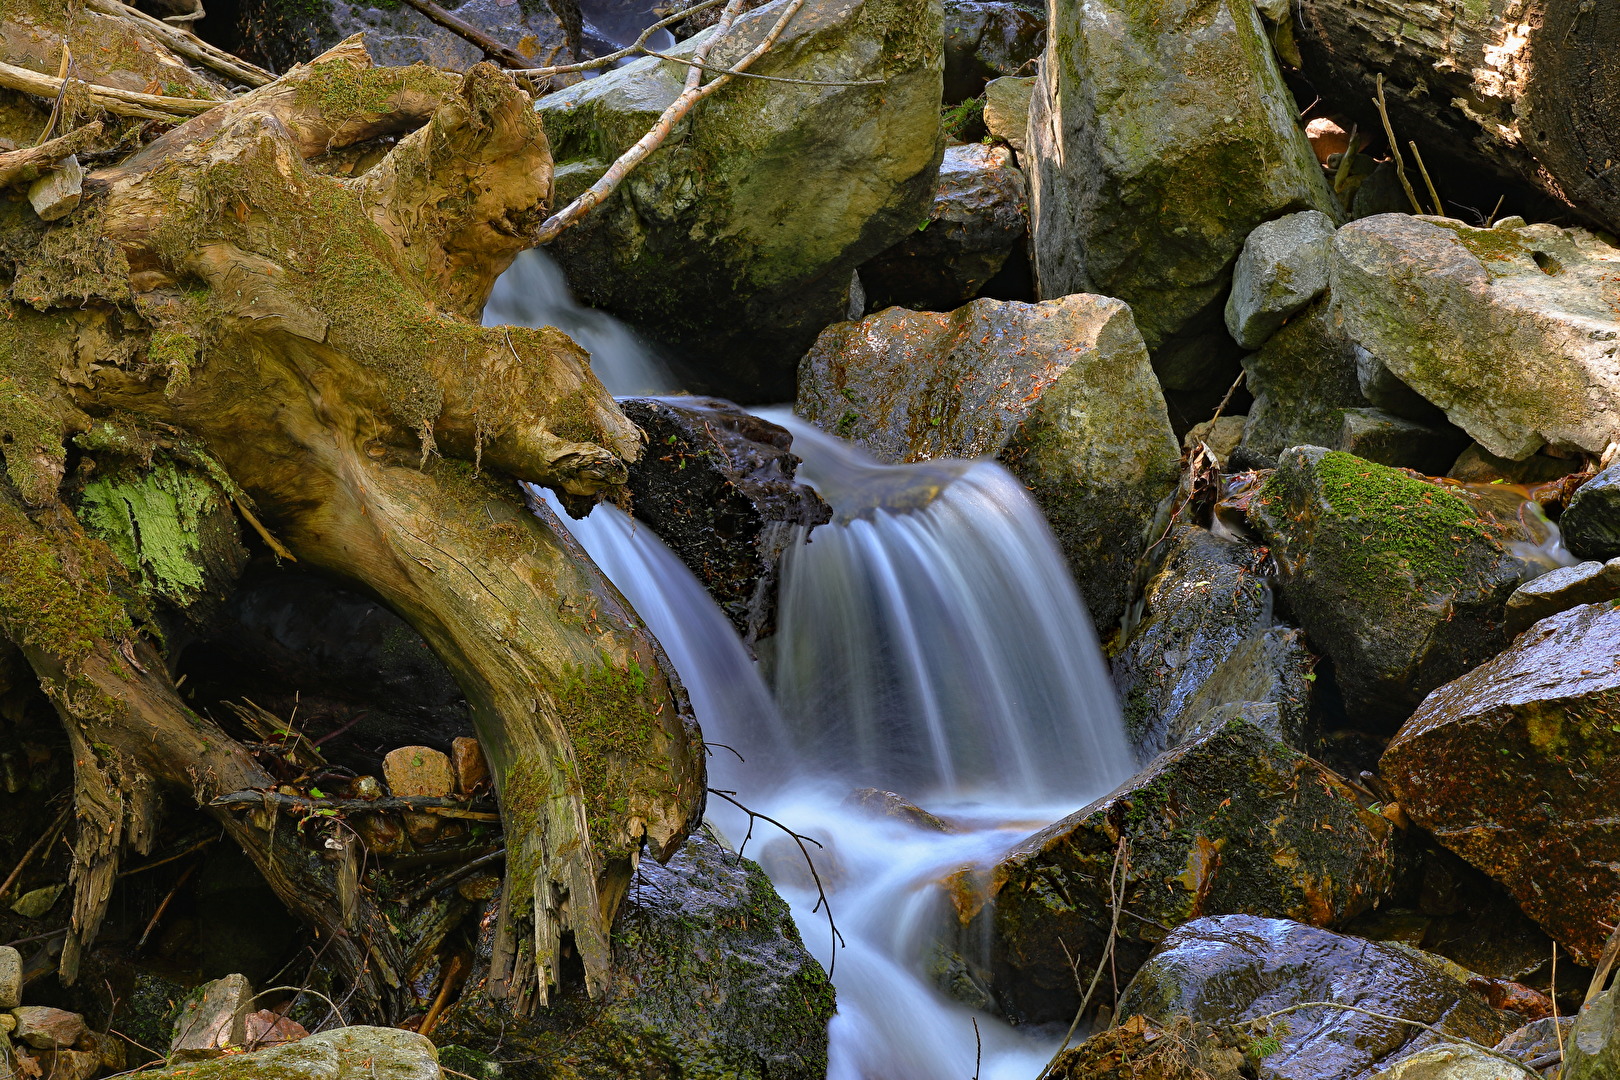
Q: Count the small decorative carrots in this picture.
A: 0